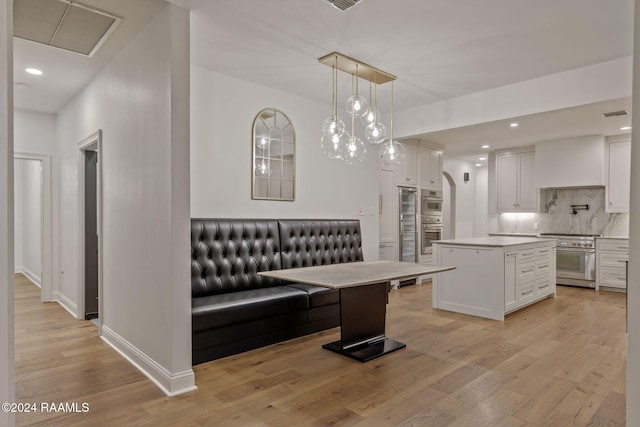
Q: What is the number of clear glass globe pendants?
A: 7